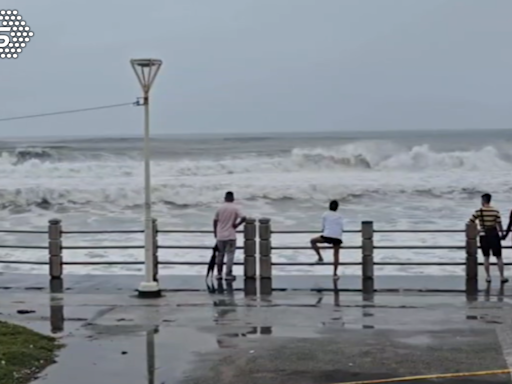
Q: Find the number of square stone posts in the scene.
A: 6